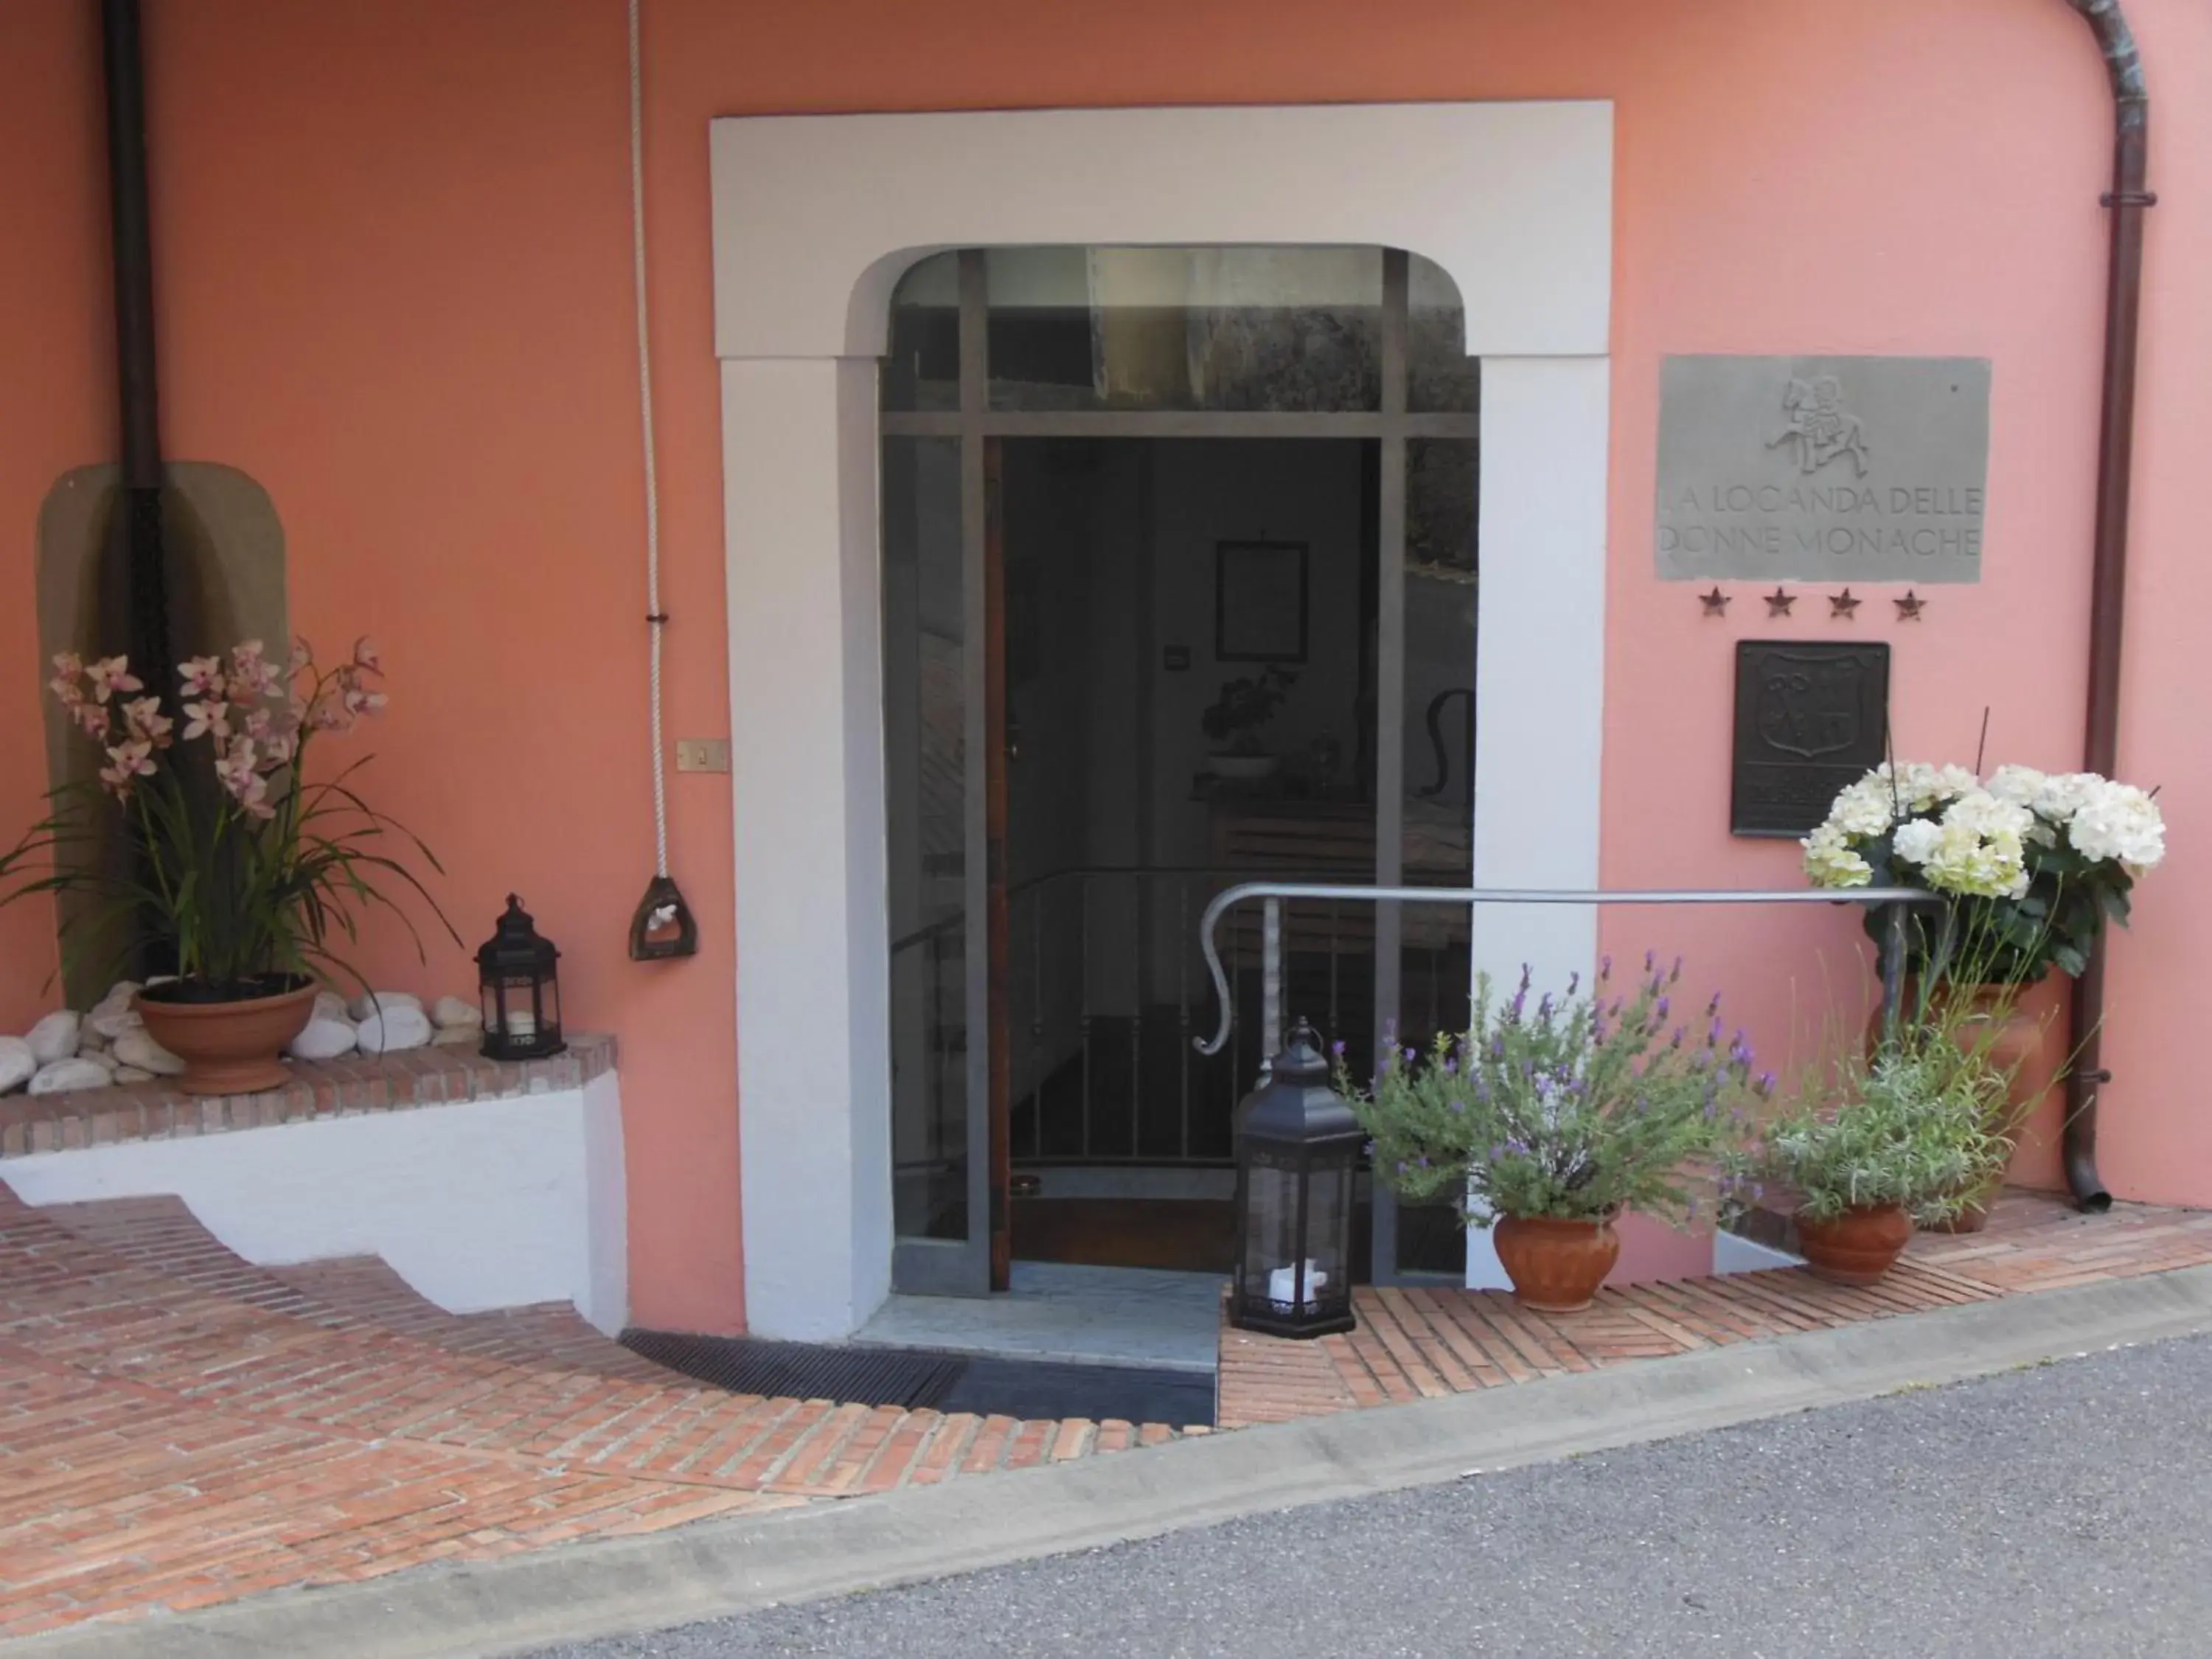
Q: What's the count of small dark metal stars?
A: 4